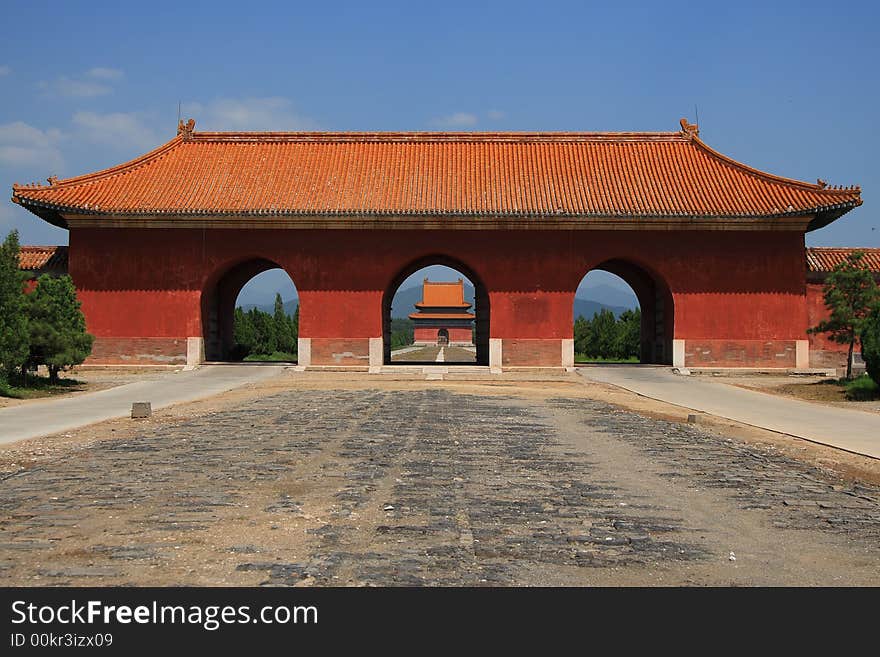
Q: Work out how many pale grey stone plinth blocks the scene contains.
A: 7